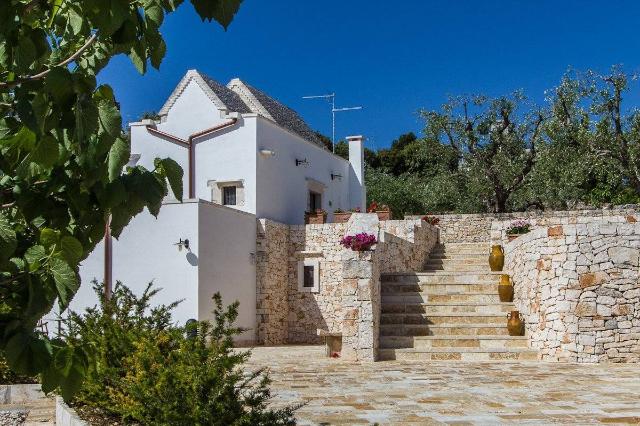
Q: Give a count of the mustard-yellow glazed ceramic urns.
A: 3